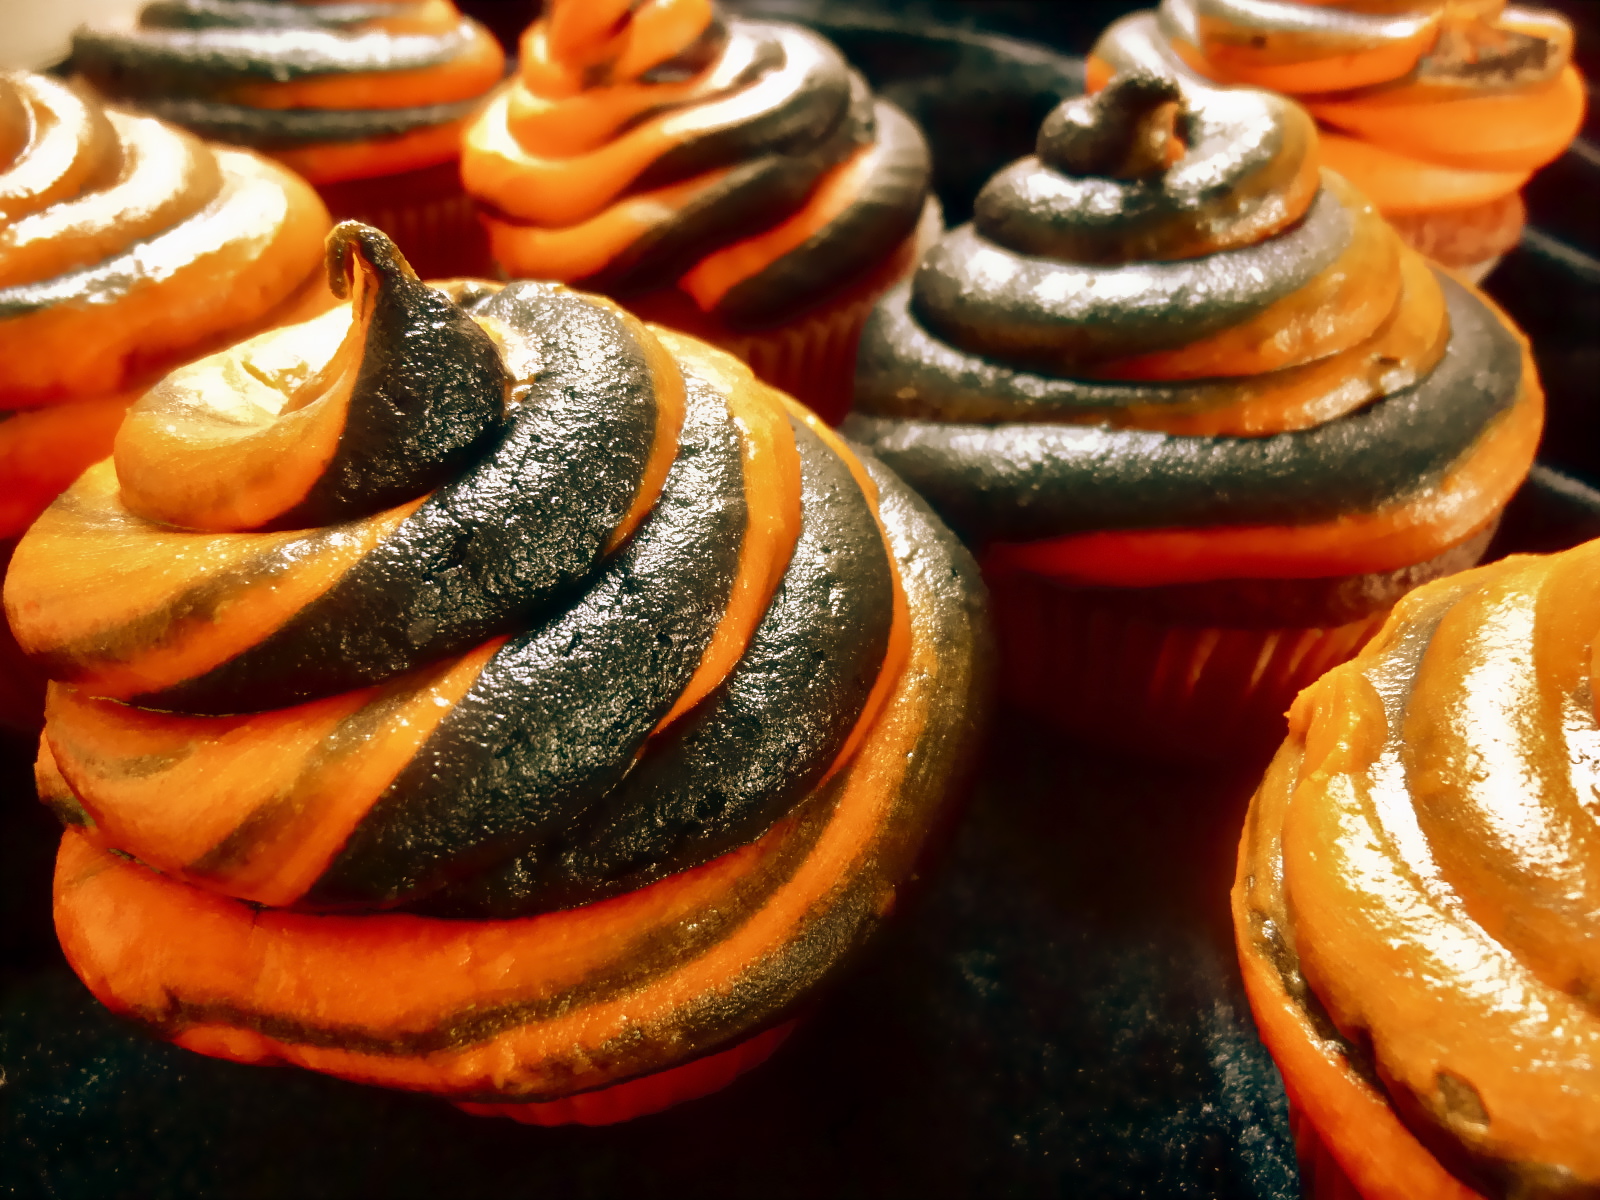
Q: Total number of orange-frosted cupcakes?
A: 7